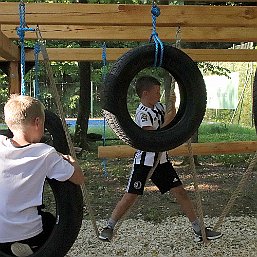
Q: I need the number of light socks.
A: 2